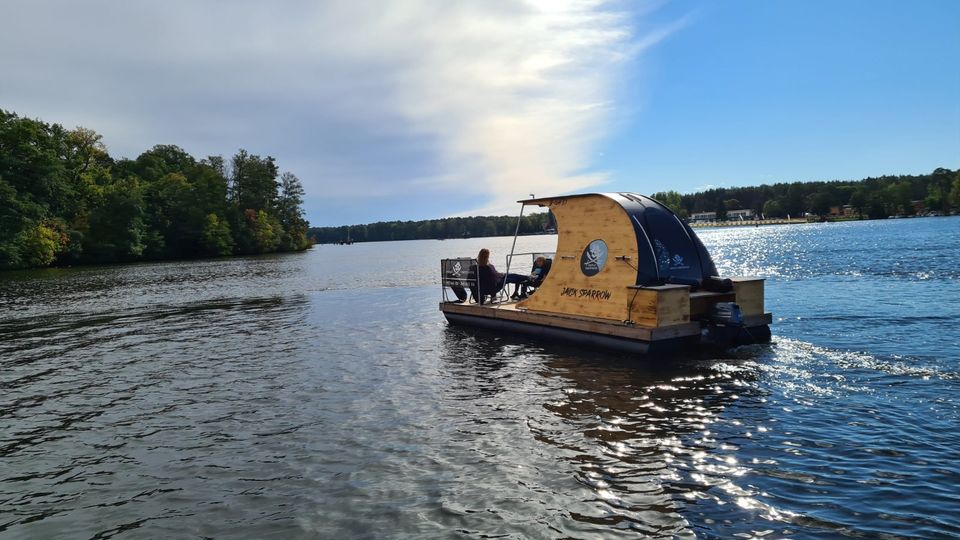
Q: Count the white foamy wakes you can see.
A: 1